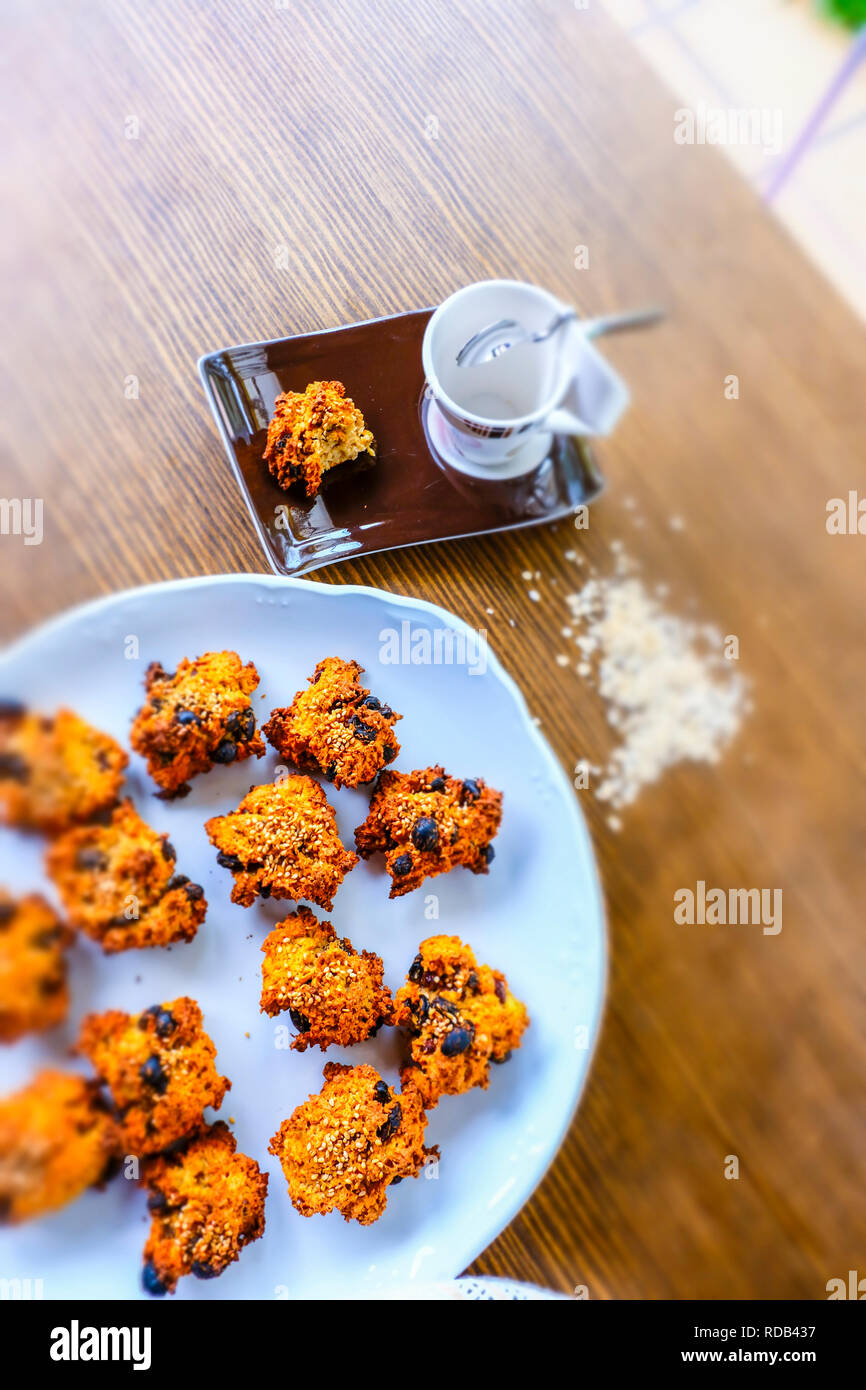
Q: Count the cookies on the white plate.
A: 13